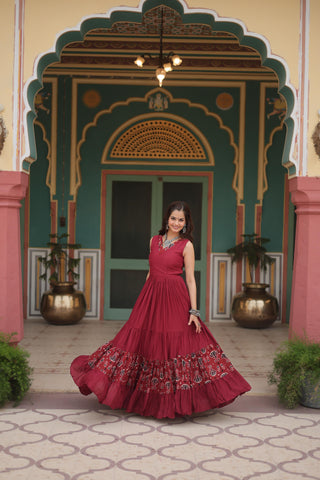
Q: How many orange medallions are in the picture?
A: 2